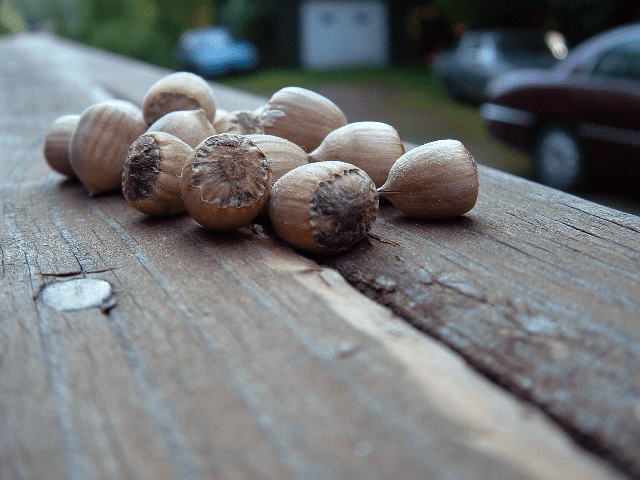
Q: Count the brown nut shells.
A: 12